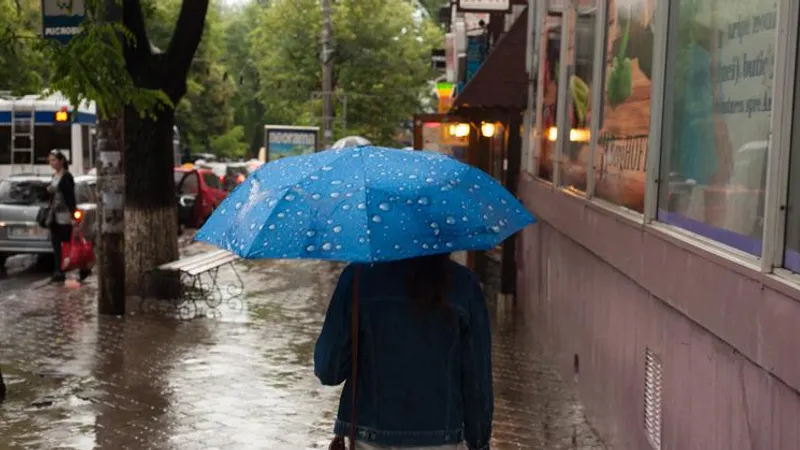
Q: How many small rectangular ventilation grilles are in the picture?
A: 1